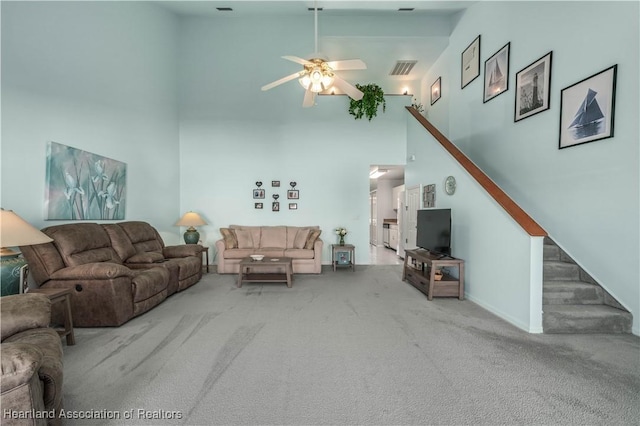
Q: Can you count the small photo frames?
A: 6